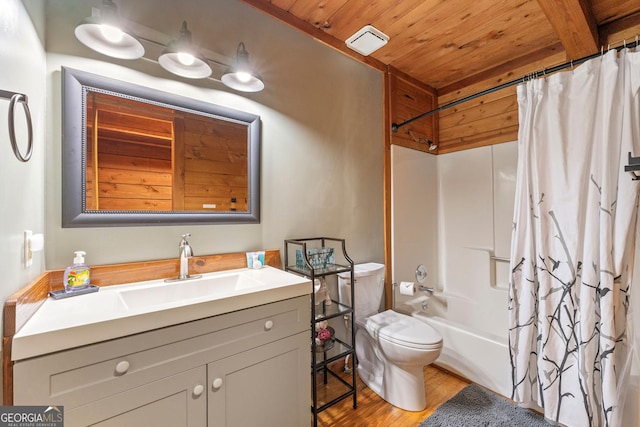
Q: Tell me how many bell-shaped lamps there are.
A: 3